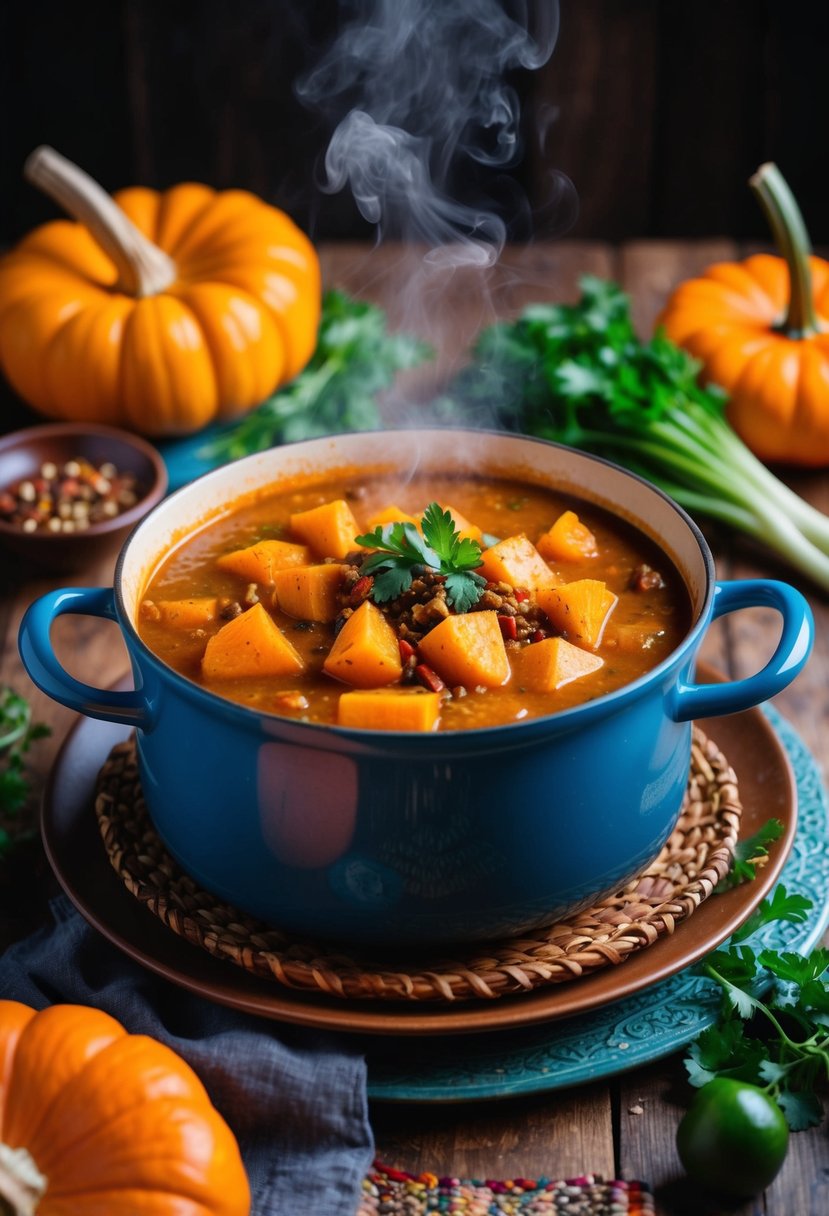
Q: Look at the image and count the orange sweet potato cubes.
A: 14